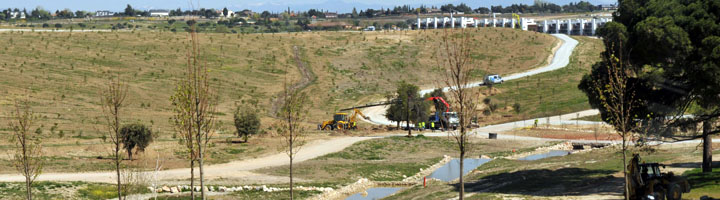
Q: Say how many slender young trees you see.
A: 7